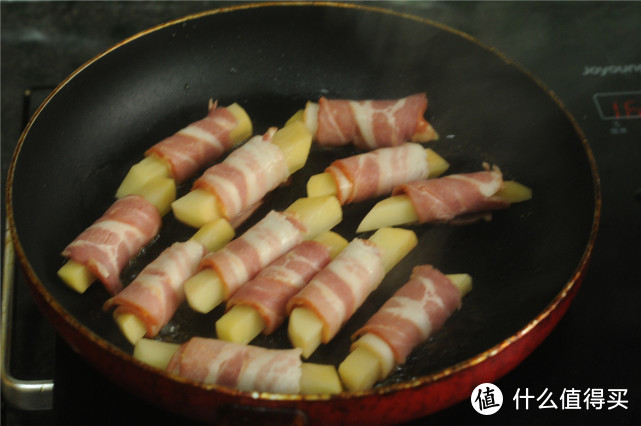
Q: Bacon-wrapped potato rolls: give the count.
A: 12